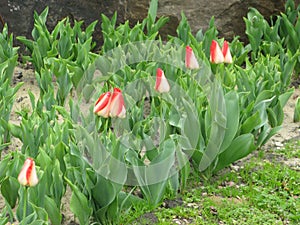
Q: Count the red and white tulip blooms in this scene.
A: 7